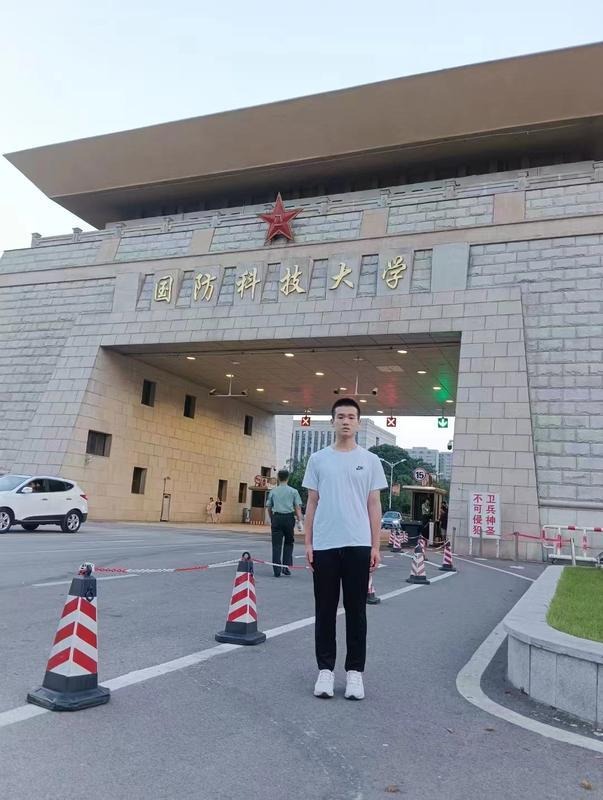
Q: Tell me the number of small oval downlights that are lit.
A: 13